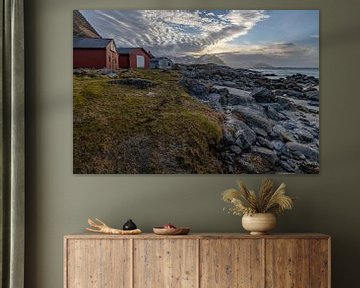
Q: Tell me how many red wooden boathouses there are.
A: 2